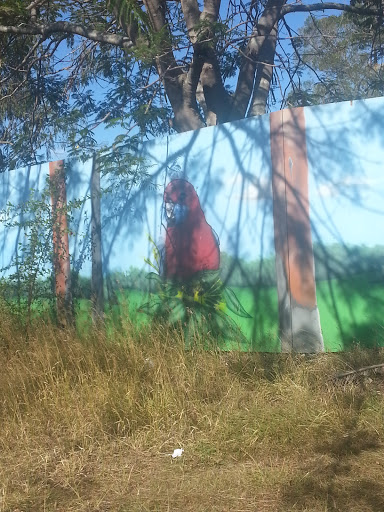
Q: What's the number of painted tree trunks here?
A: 3